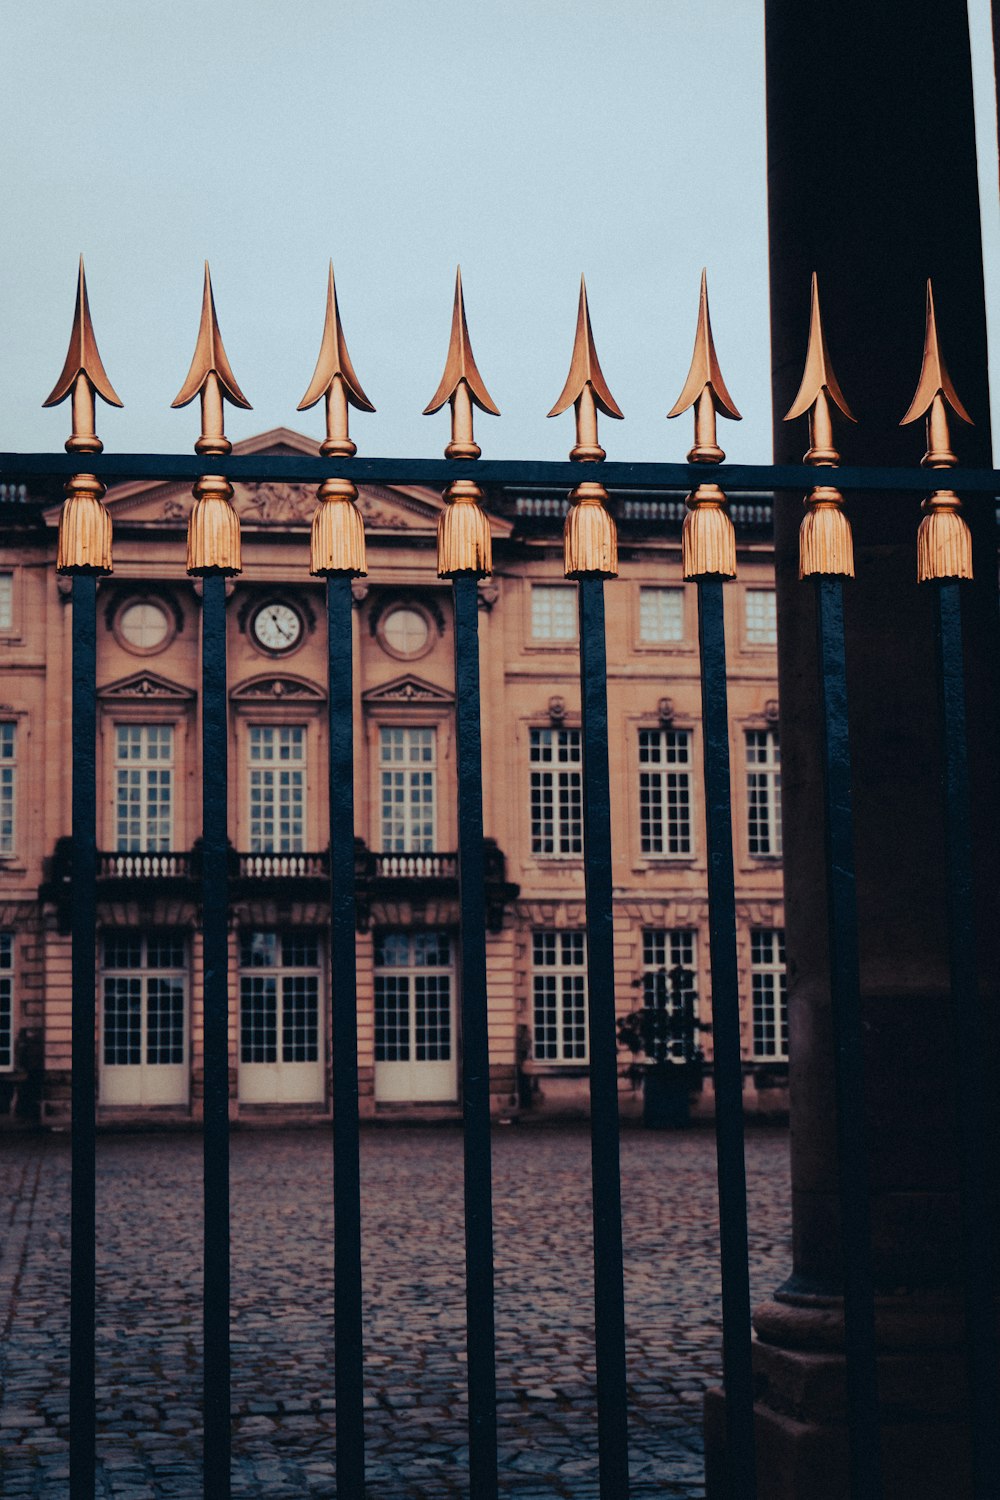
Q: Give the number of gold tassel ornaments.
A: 8